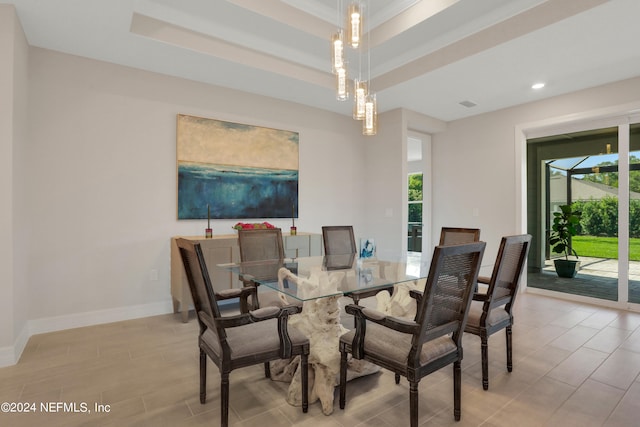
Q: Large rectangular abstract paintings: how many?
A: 1